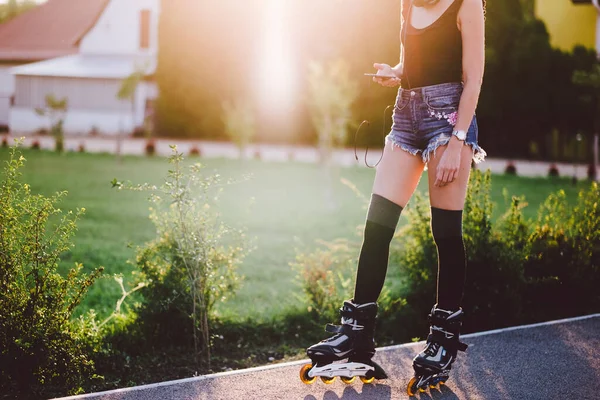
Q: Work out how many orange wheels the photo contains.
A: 8